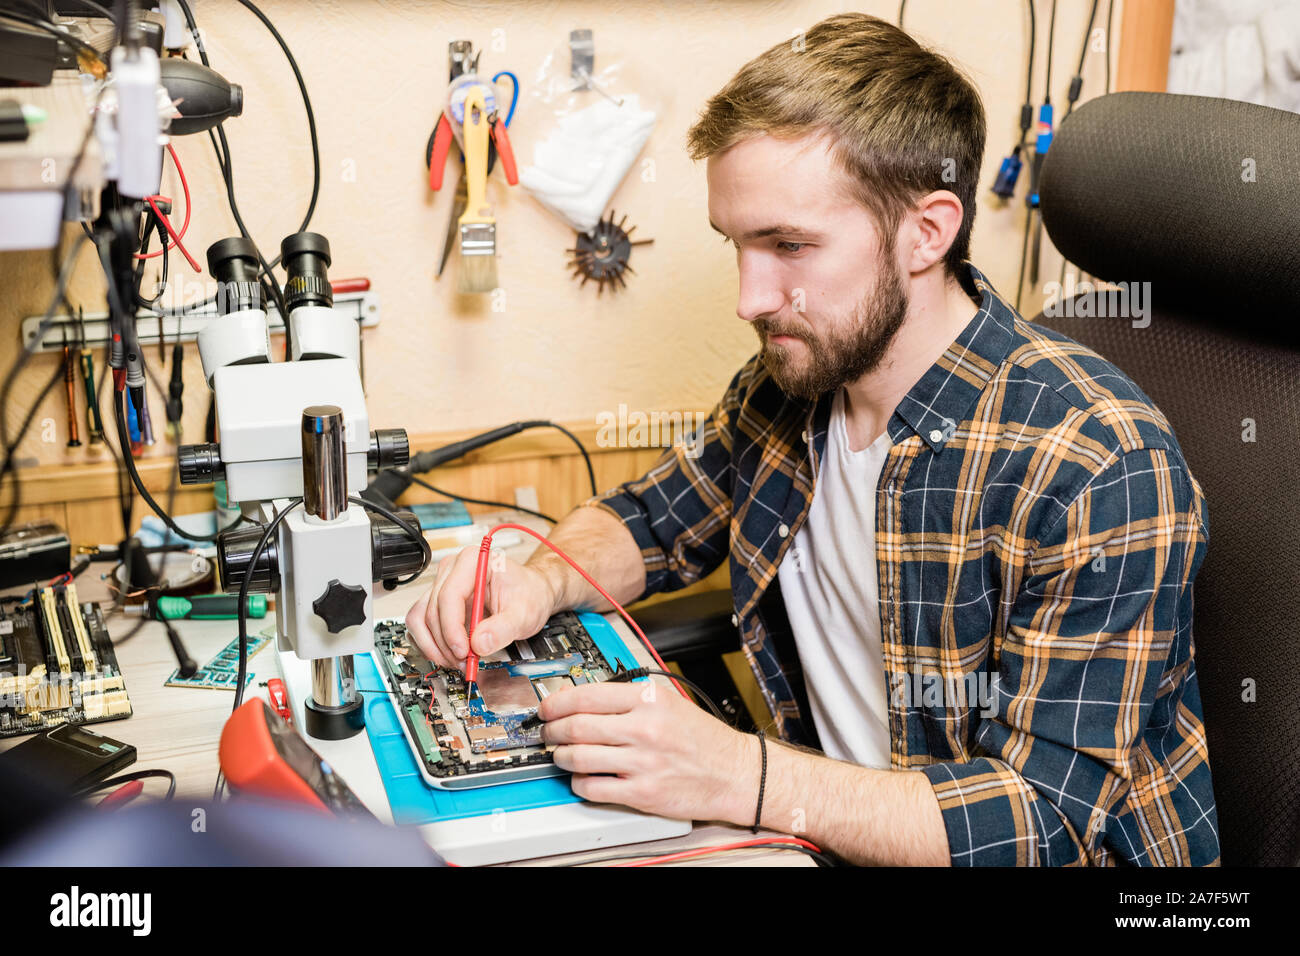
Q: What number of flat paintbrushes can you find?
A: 1